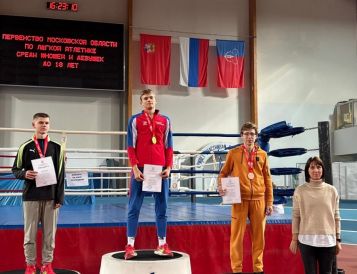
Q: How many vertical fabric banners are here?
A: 3